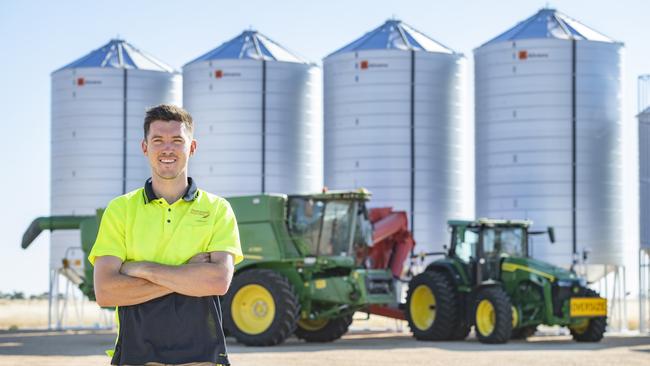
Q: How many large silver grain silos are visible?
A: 4